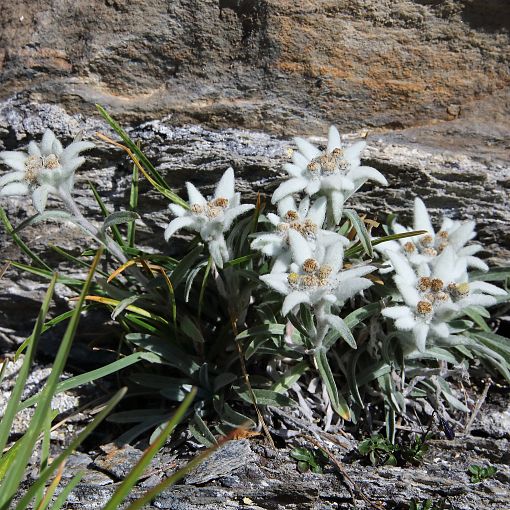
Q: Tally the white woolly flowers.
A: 7